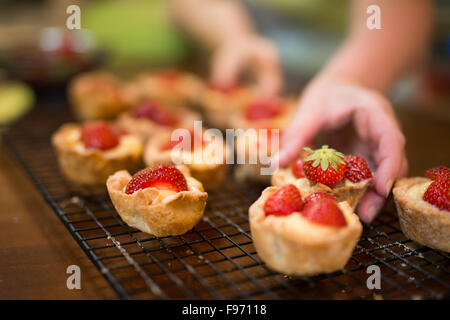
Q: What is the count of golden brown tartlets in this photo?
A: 12